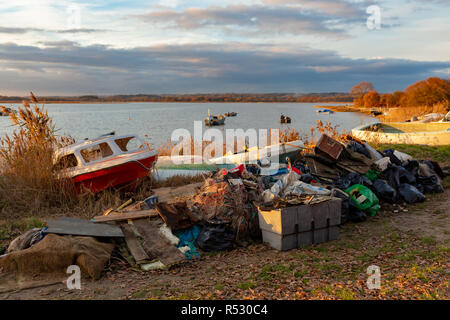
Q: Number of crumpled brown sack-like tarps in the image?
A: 1